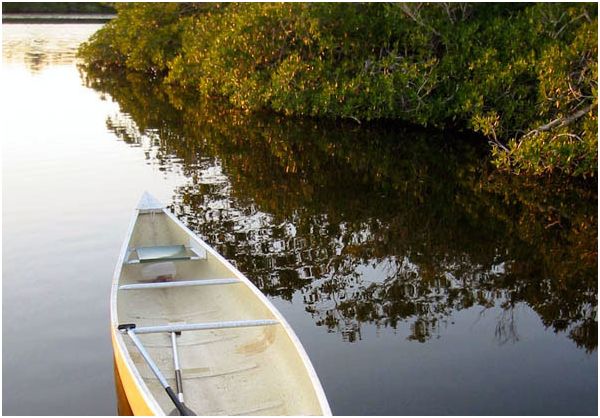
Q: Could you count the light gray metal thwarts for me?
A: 2